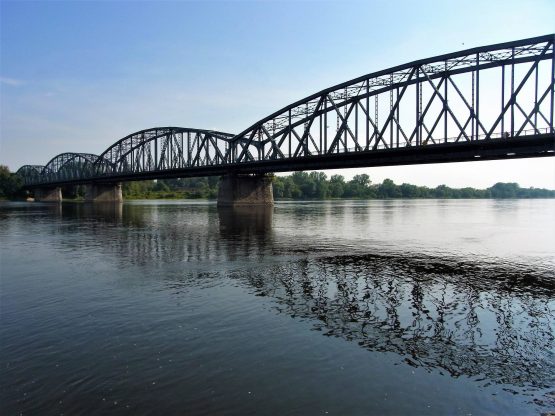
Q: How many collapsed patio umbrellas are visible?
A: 0